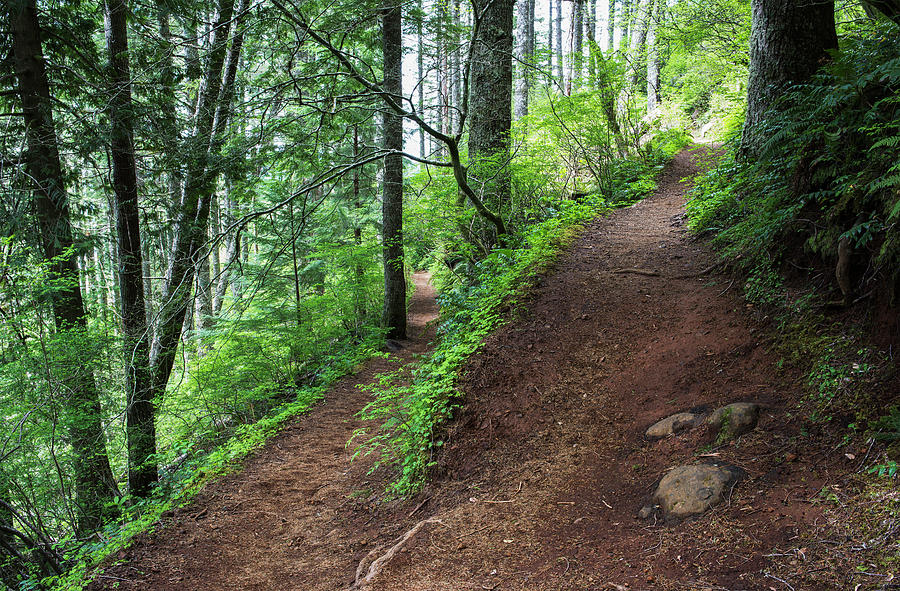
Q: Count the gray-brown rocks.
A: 3